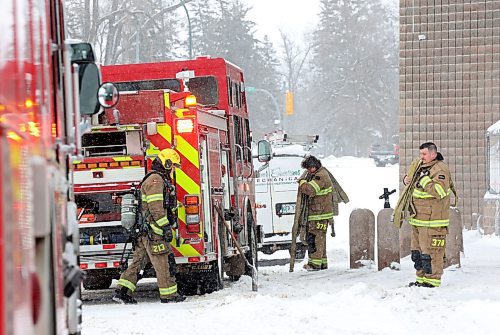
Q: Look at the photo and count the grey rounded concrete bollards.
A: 4